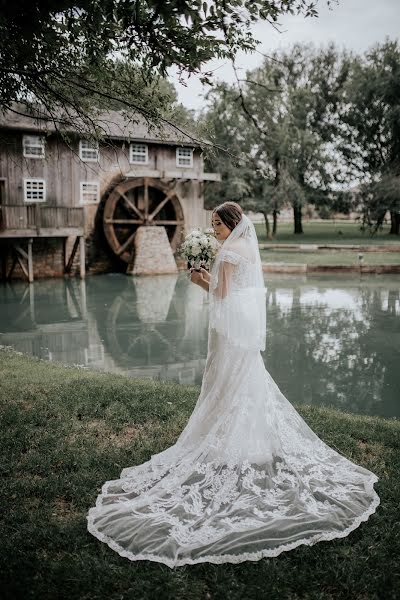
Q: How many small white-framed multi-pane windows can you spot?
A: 6